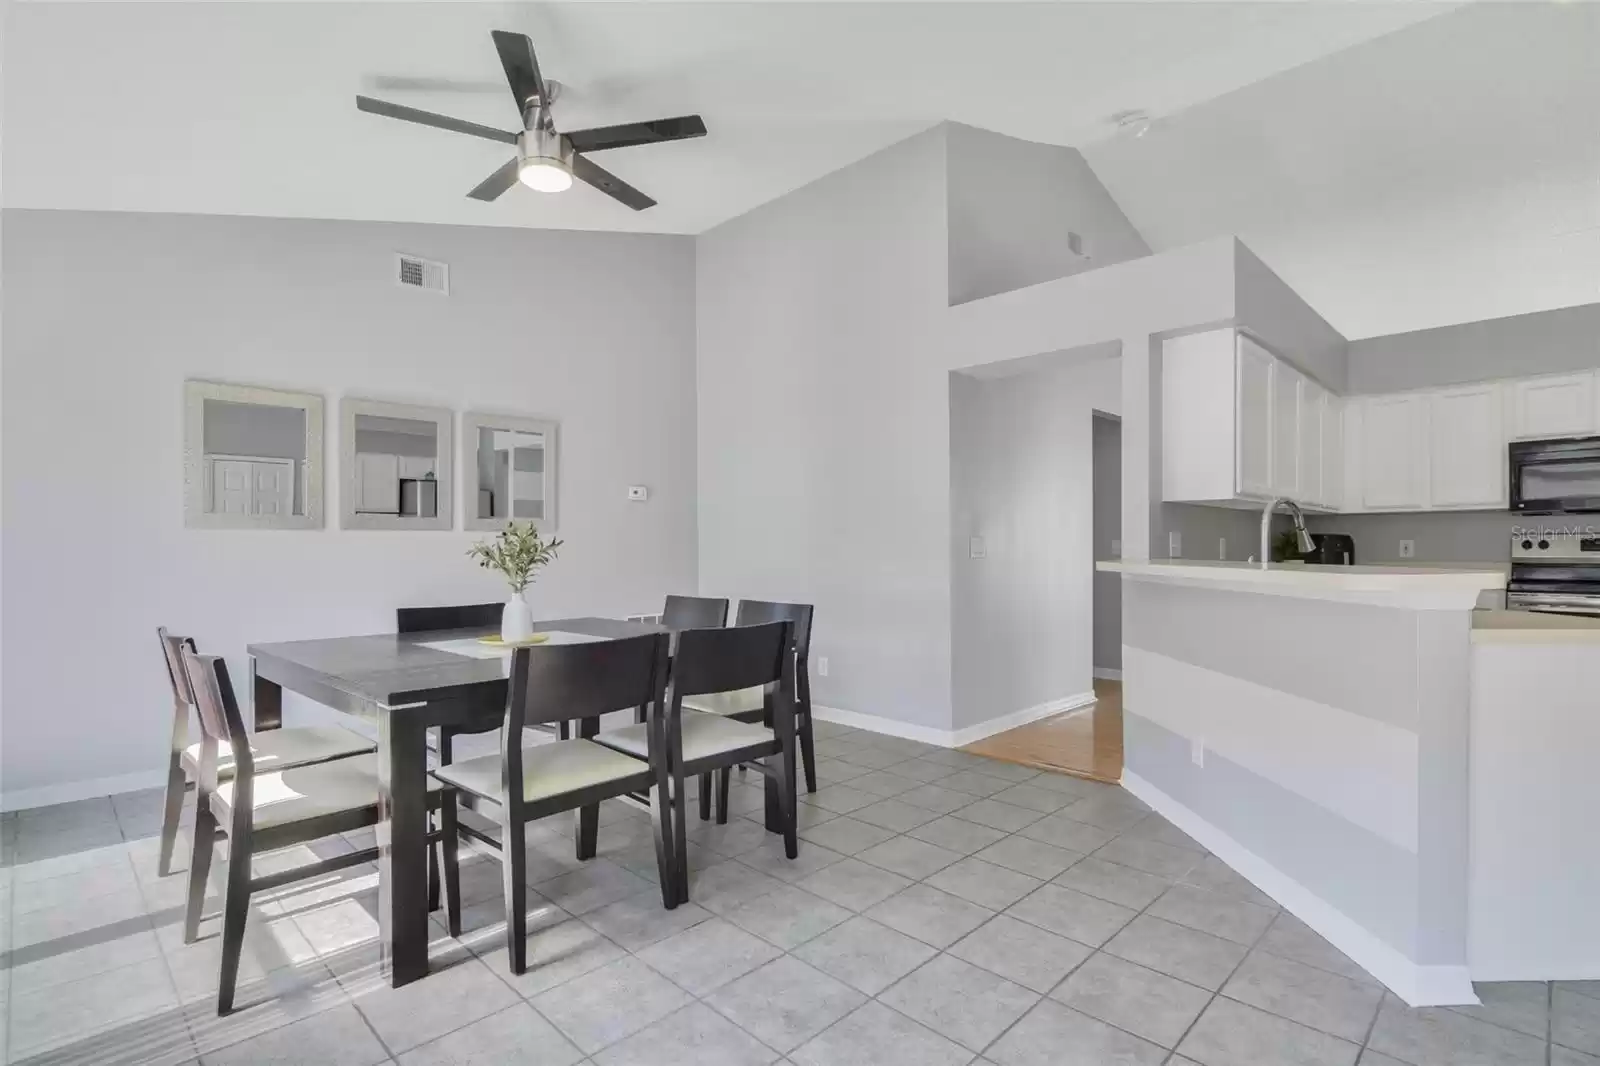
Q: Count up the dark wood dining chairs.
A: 7